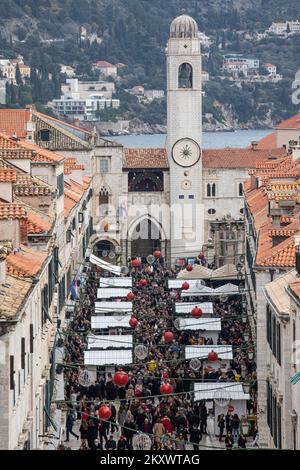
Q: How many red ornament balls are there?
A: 14